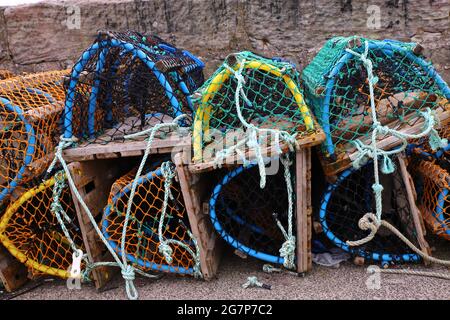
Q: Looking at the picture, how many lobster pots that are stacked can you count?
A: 9